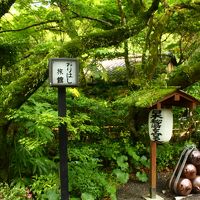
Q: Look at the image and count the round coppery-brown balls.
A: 4